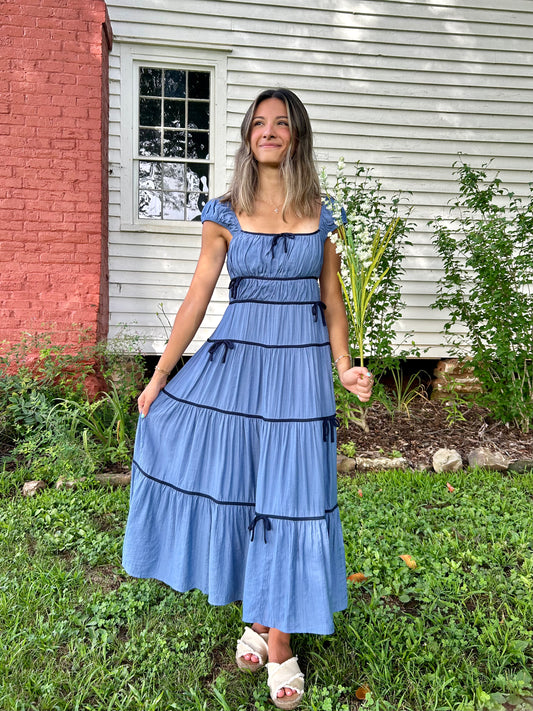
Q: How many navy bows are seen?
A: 6